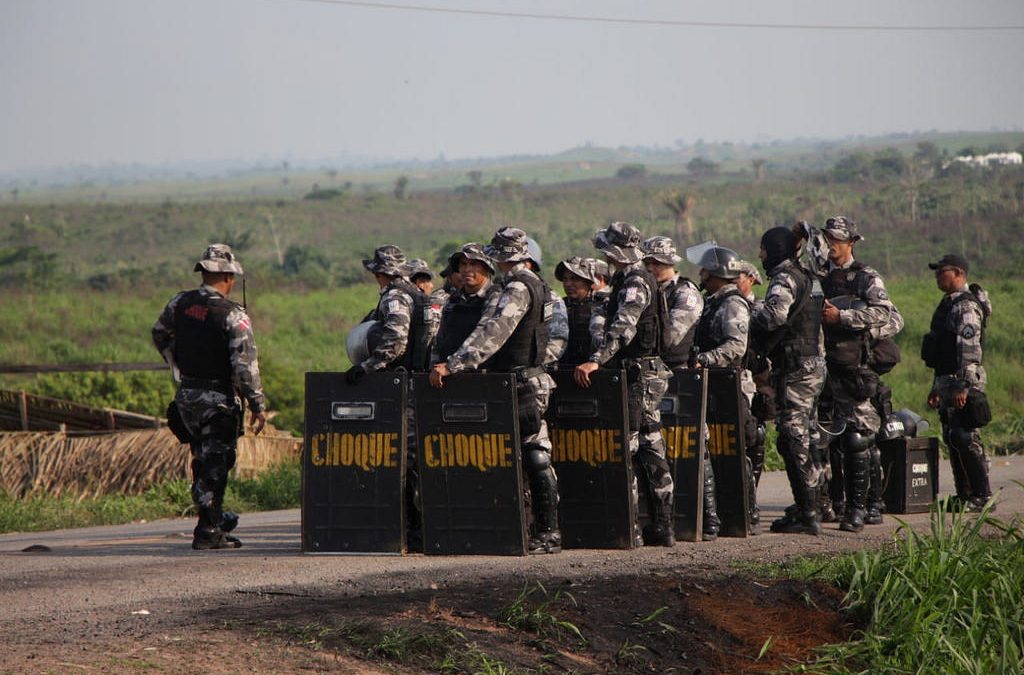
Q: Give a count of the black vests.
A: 11